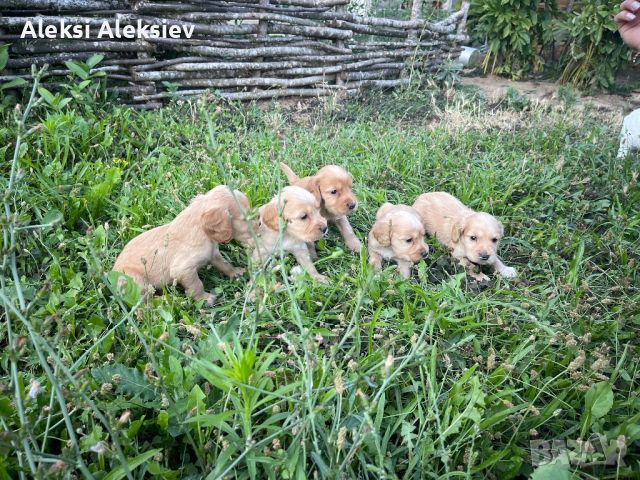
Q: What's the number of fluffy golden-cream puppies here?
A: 5